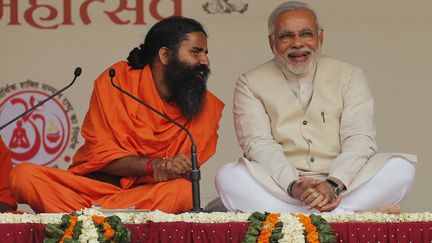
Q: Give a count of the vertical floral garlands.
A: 2